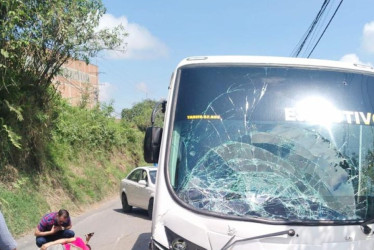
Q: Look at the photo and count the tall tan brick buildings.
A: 1